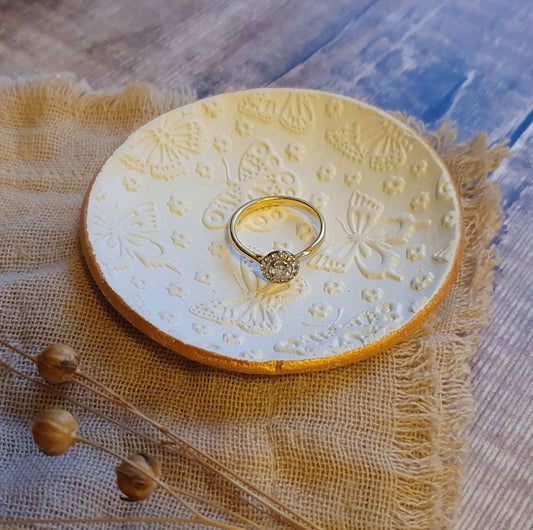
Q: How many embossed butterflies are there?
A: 8